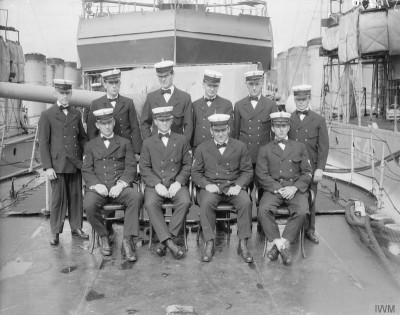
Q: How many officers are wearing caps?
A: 10